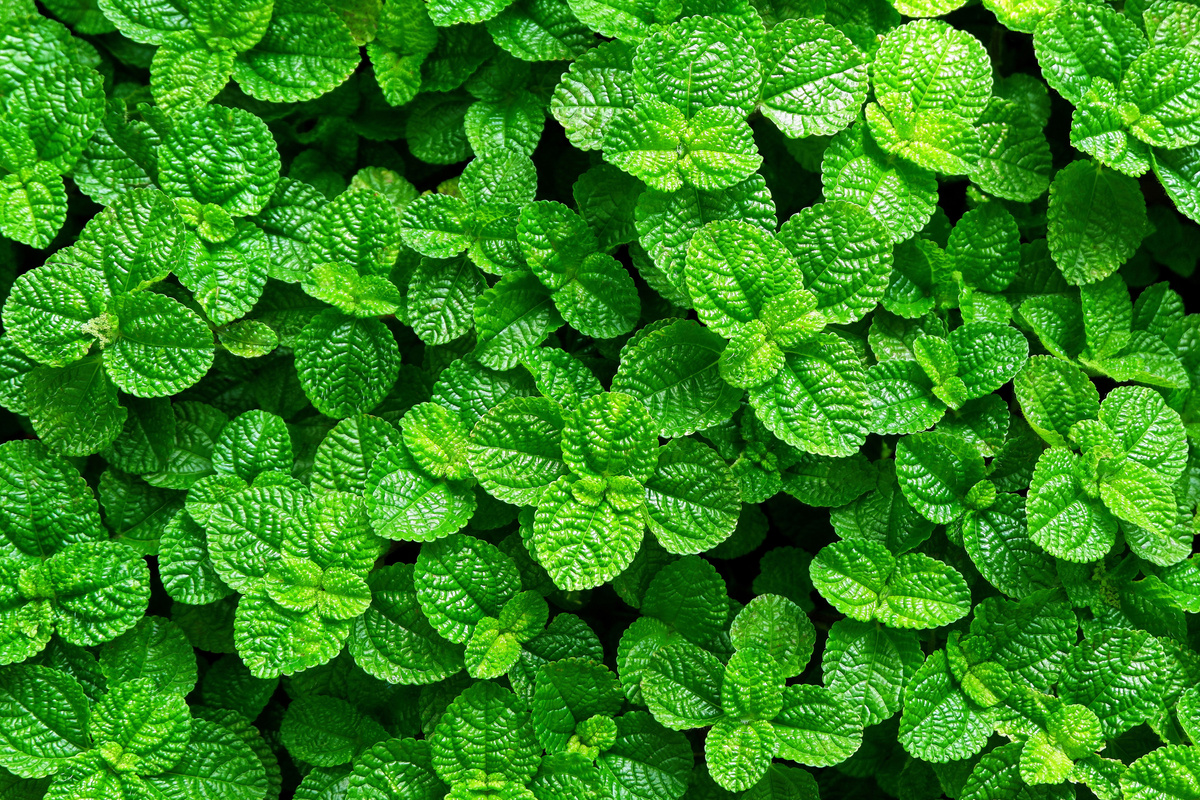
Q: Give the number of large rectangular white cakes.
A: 0